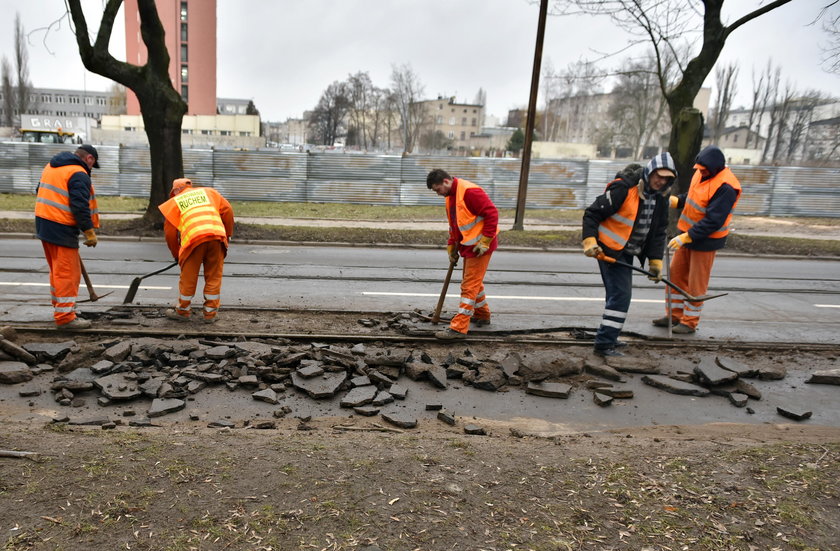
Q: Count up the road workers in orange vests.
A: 5